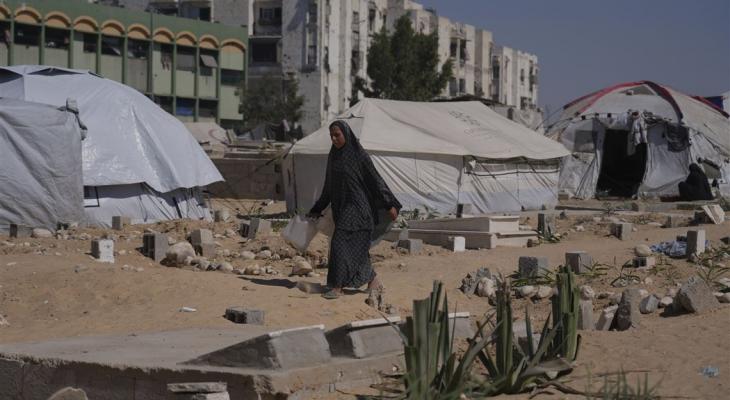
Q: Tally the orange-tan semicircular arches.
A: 10